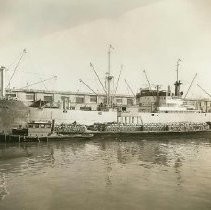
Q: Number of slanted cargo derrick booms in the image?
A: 9